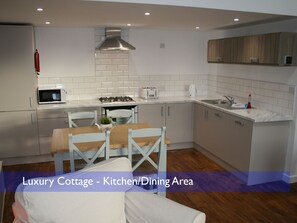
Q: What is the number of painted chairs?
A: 4